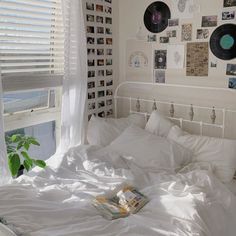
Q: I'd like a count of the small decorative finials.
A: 5